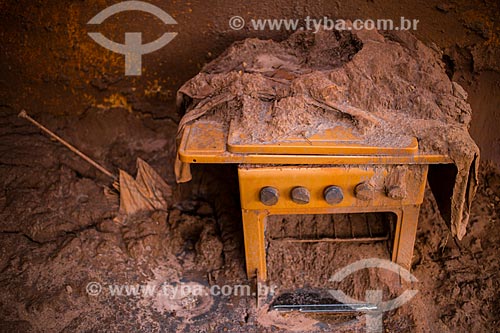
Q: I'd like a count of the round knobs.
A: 5